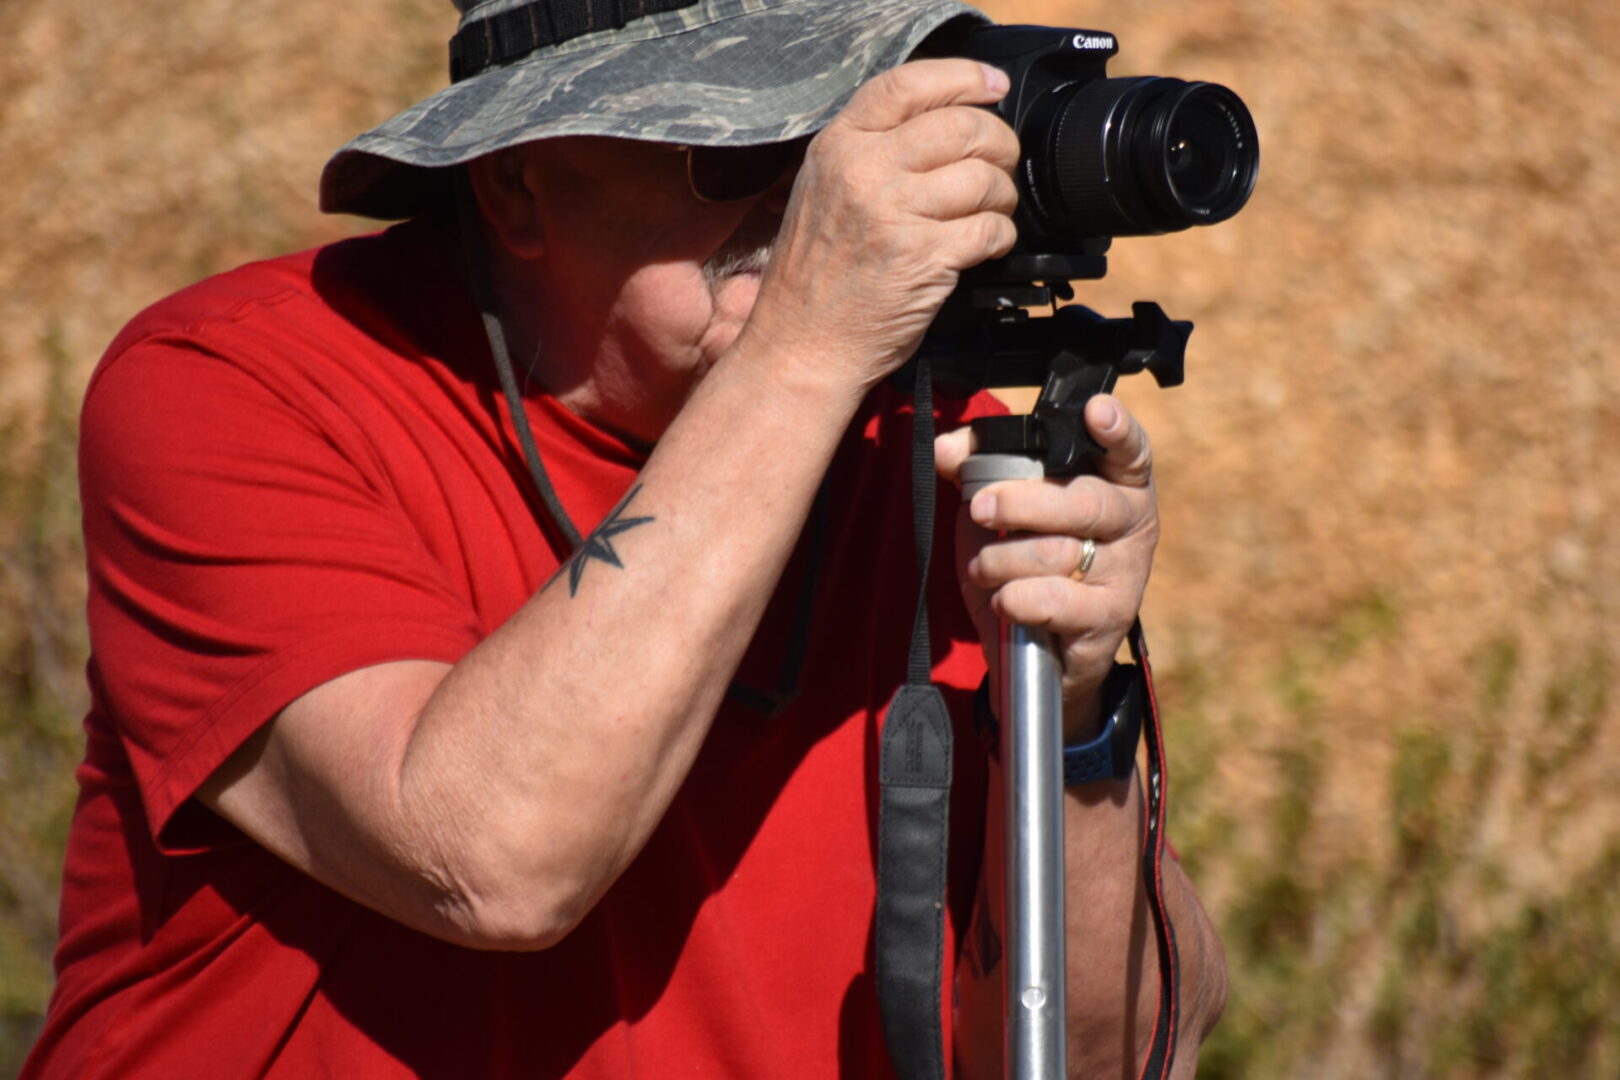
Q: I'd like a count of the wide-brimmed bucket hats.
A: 1